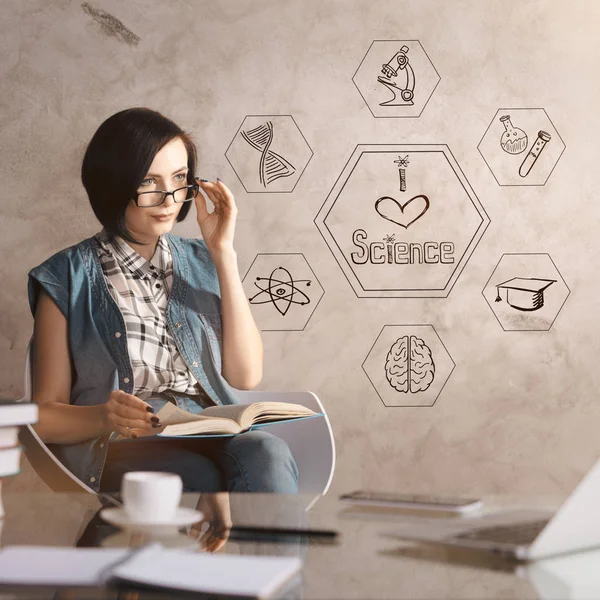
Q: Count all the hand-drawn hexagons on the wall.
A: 7